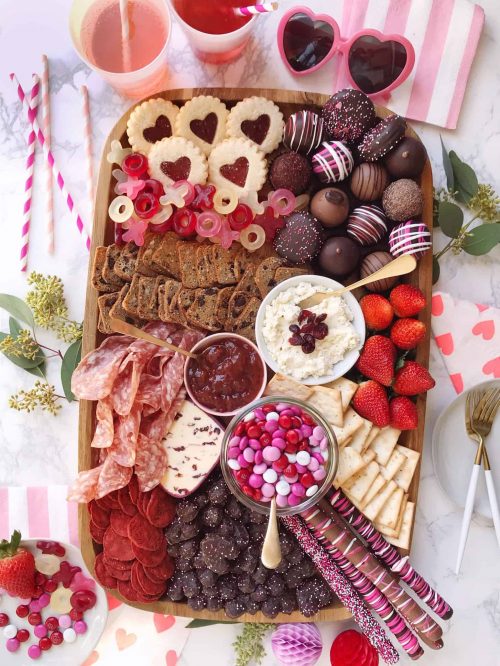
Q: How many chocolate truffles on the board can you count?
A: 14